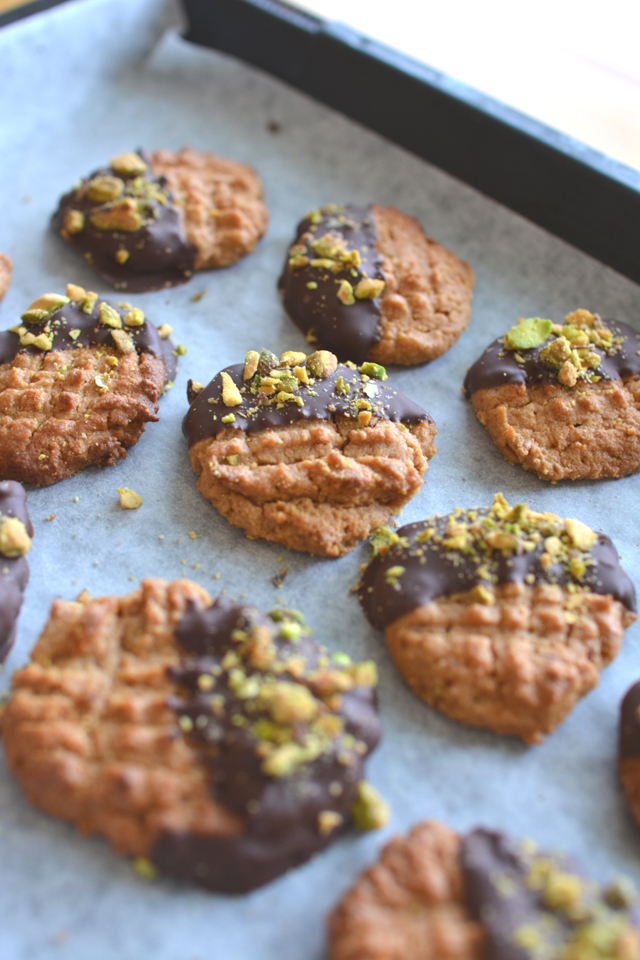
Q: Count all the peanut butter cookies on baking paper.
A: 11